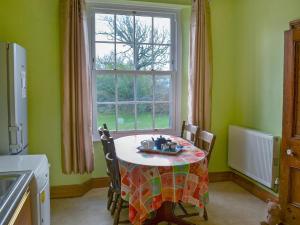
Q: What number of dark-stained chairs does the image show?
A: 4